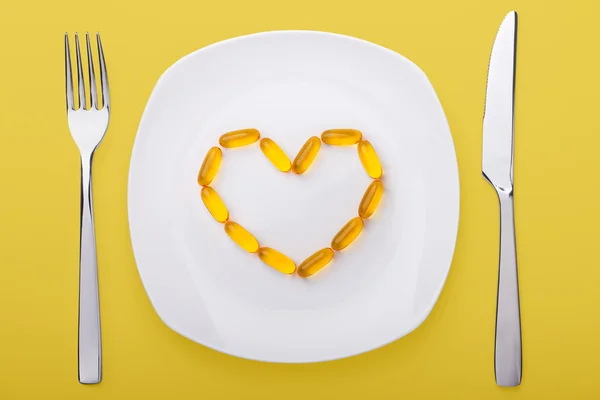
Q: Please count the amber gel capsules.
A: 12